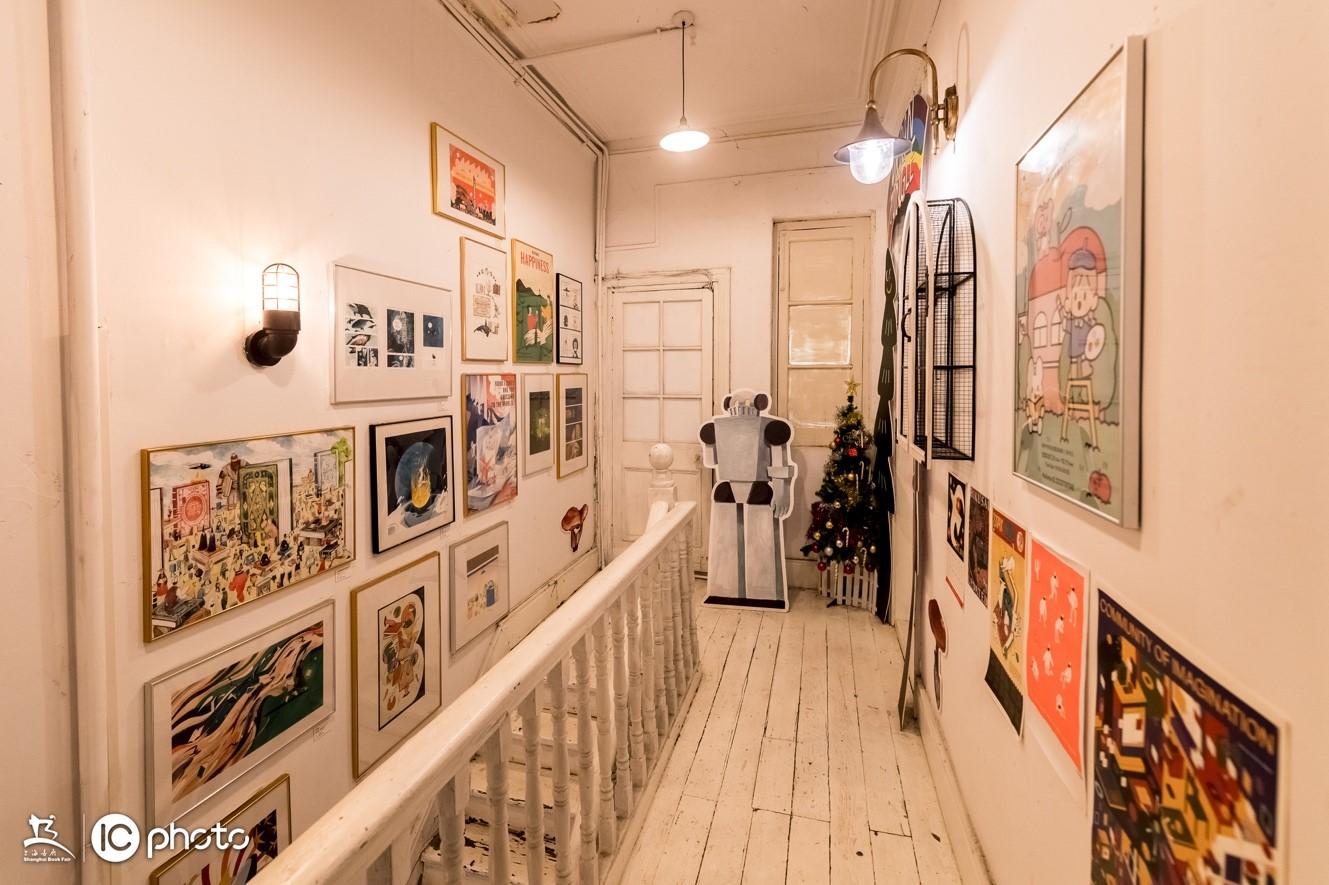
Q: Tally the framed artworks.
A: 15